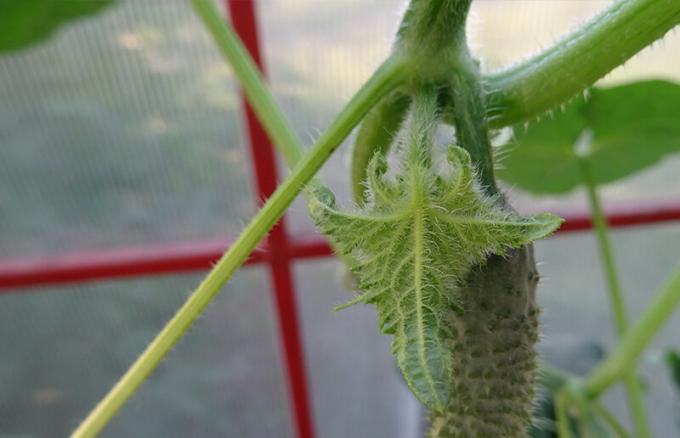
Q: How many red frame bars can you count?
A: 2